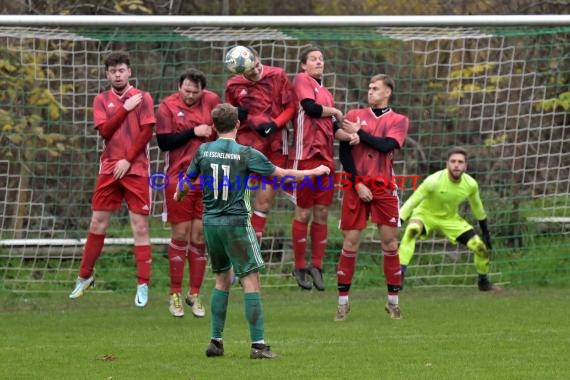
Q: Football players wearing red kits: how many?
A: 5